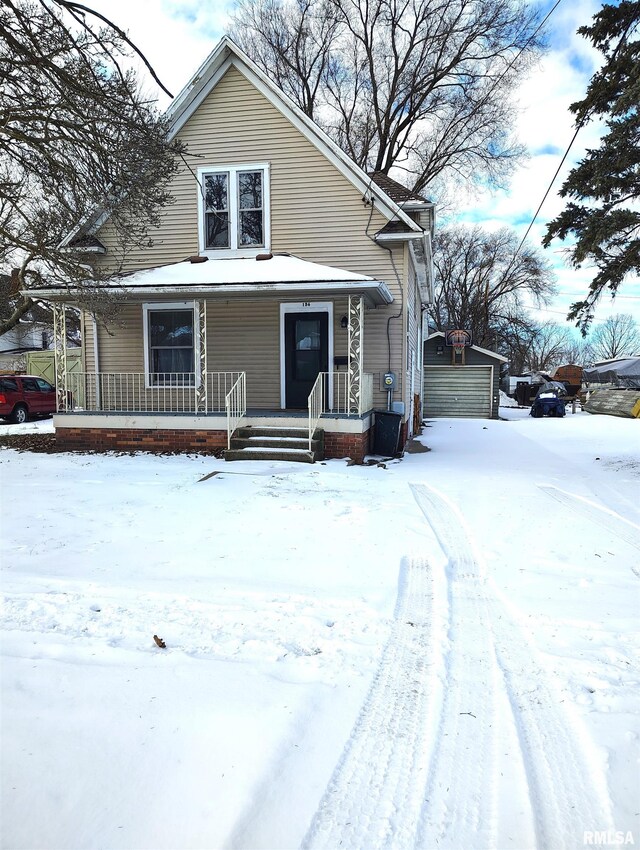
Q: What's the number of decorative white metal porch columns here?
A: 3